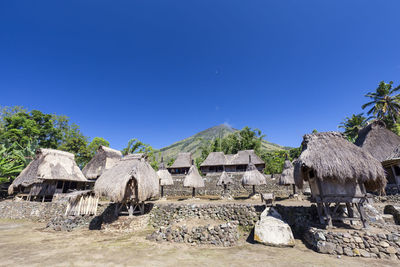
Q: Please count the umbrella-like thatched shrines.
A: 5